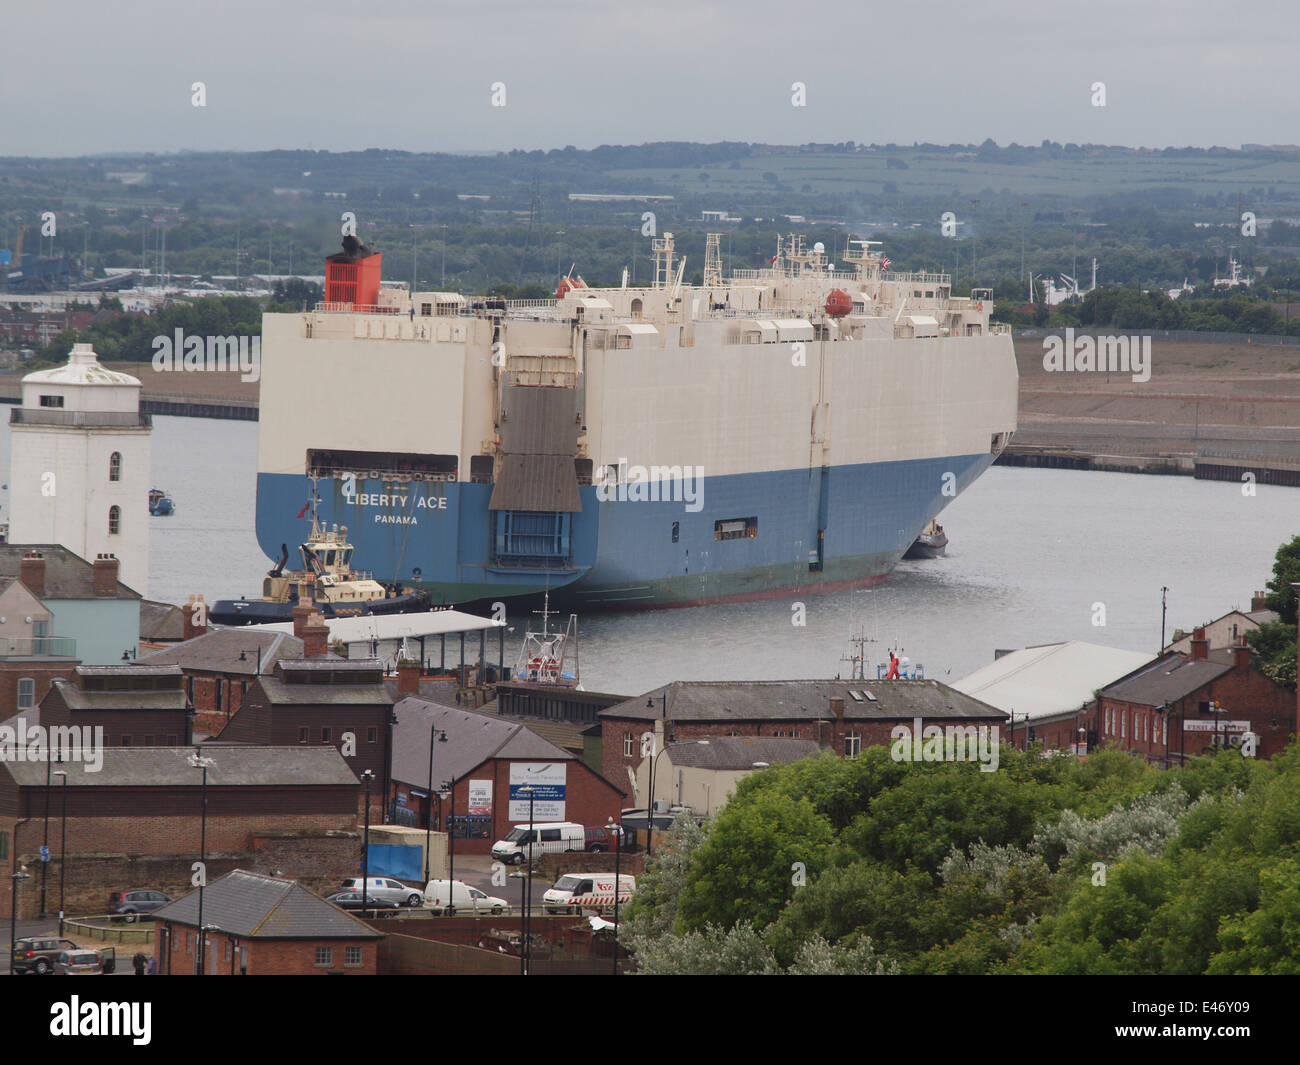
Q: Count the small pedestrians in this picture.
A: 2